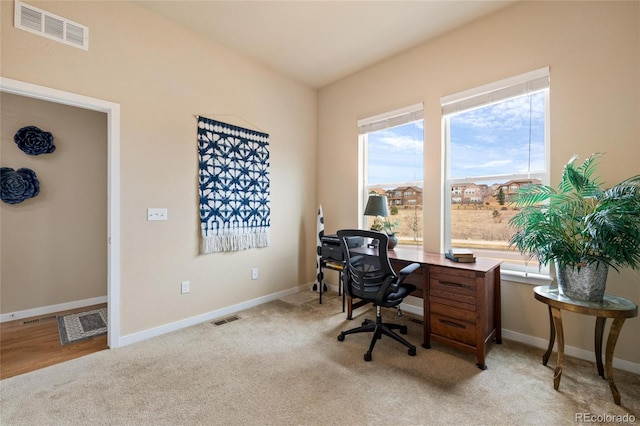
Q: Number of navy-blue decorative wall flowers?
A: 2